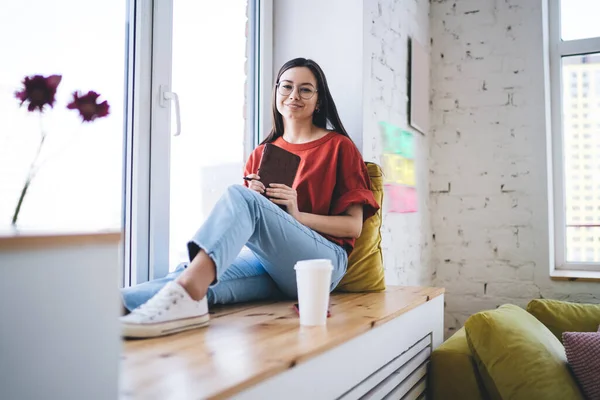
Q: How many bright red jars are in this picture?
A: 0